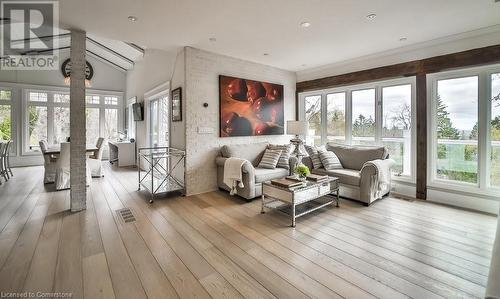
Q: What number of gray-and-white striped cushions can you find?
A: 4